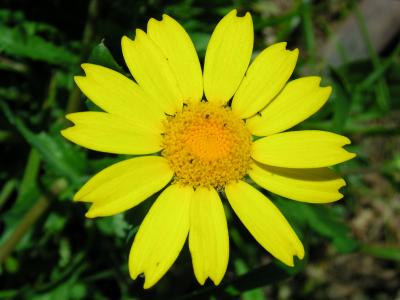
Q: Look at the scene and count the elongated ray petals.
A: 13